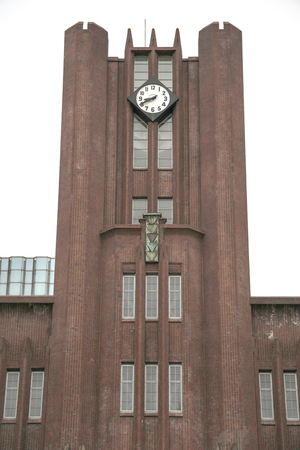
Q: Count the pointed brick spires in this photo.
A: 3